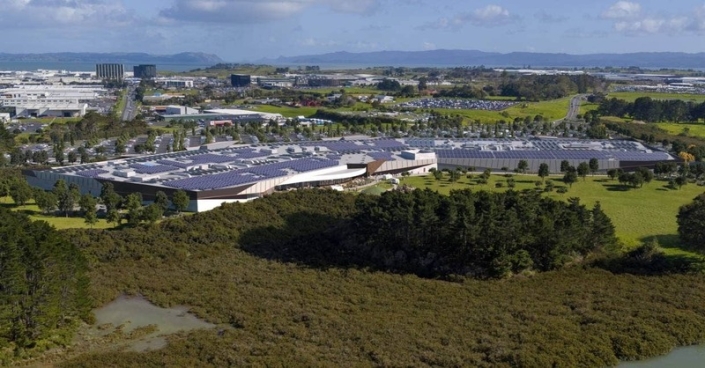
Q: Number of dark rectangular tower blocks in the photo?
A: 3